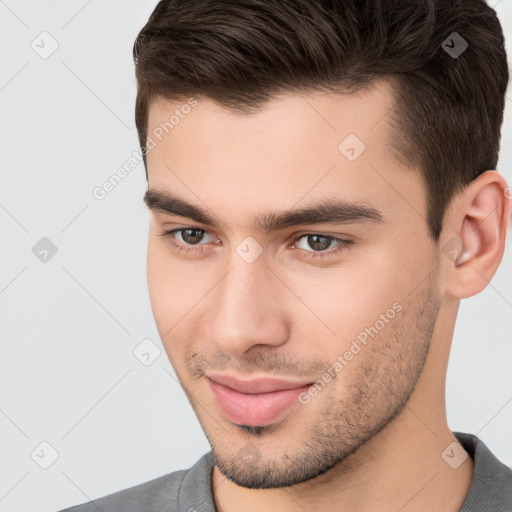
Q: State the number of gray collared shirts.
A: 1